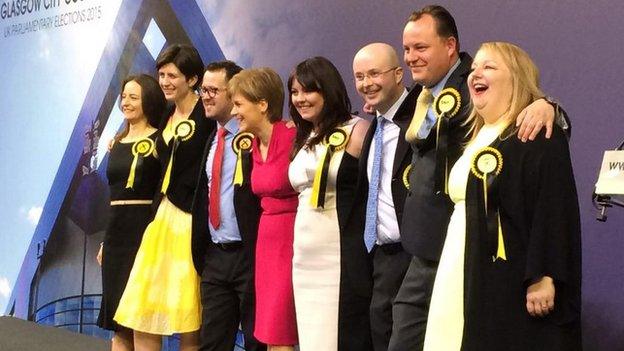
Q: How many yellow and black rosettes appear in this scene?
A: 7